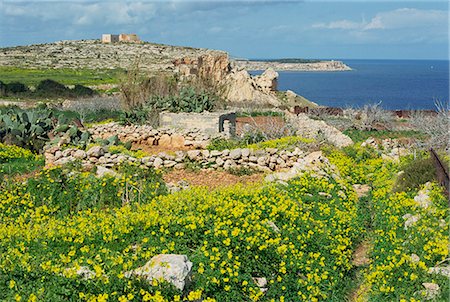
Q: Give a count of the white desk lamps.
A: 0